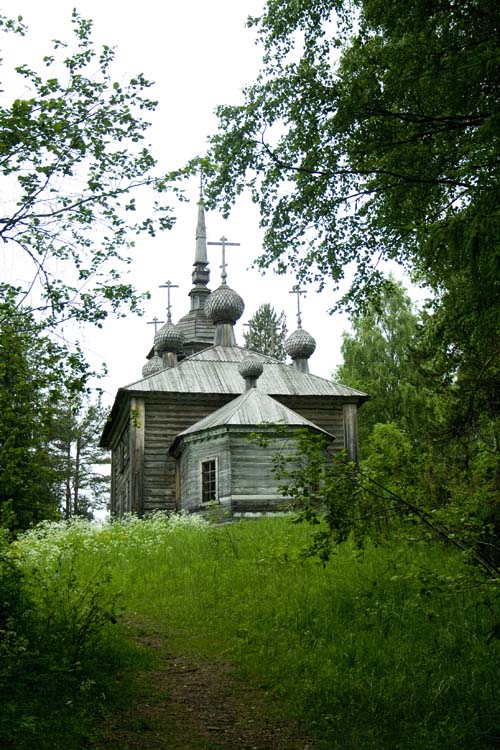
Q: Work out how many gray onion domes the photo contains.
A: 5